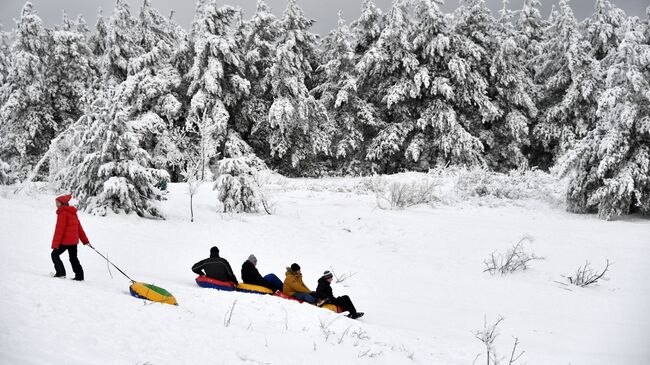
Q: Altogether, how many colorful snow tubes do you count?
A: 5